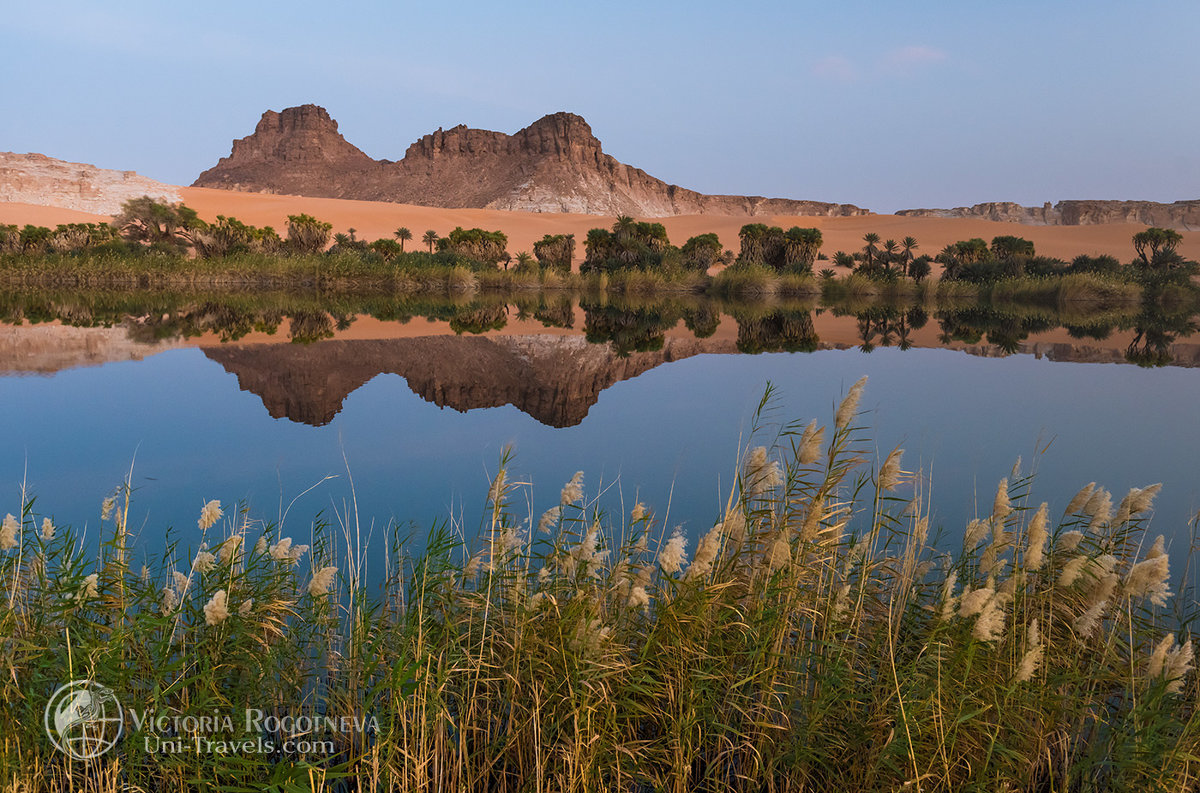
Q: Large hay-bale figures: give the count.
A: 0